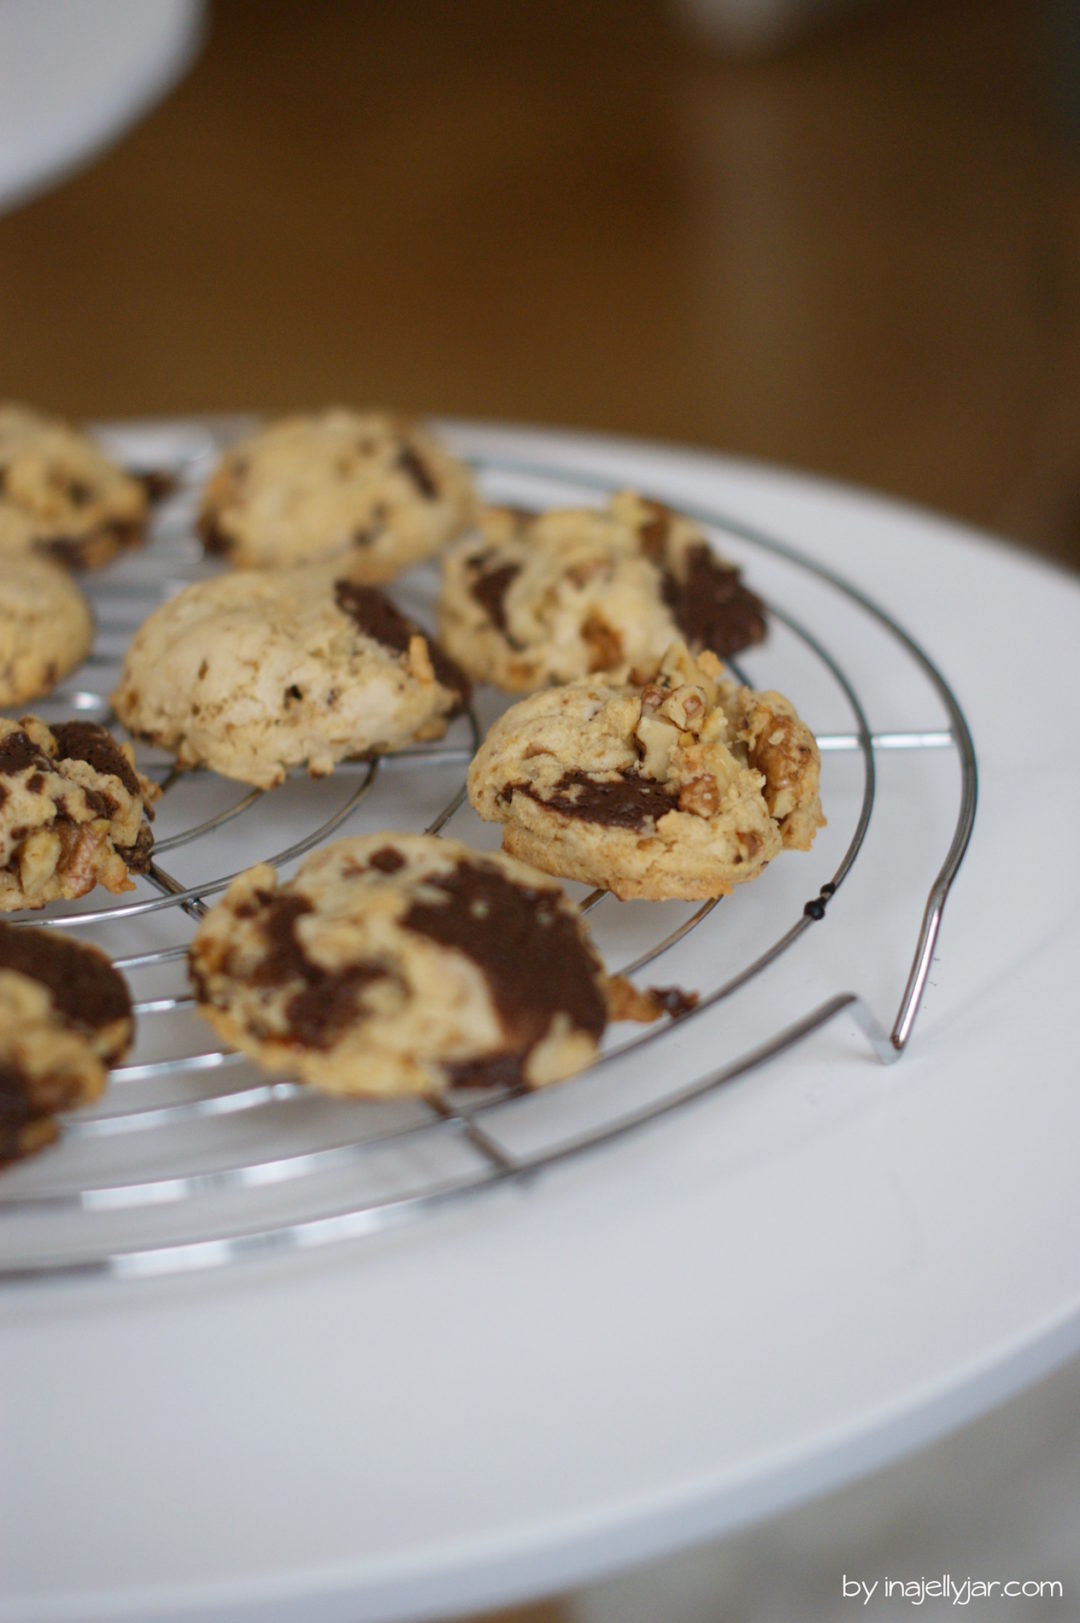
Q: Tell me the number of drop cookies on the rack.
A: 9